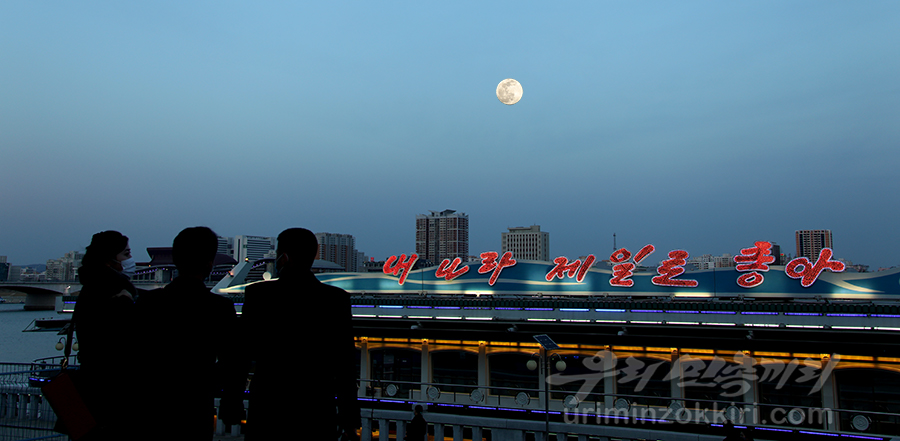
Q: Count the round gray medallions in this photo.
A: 10